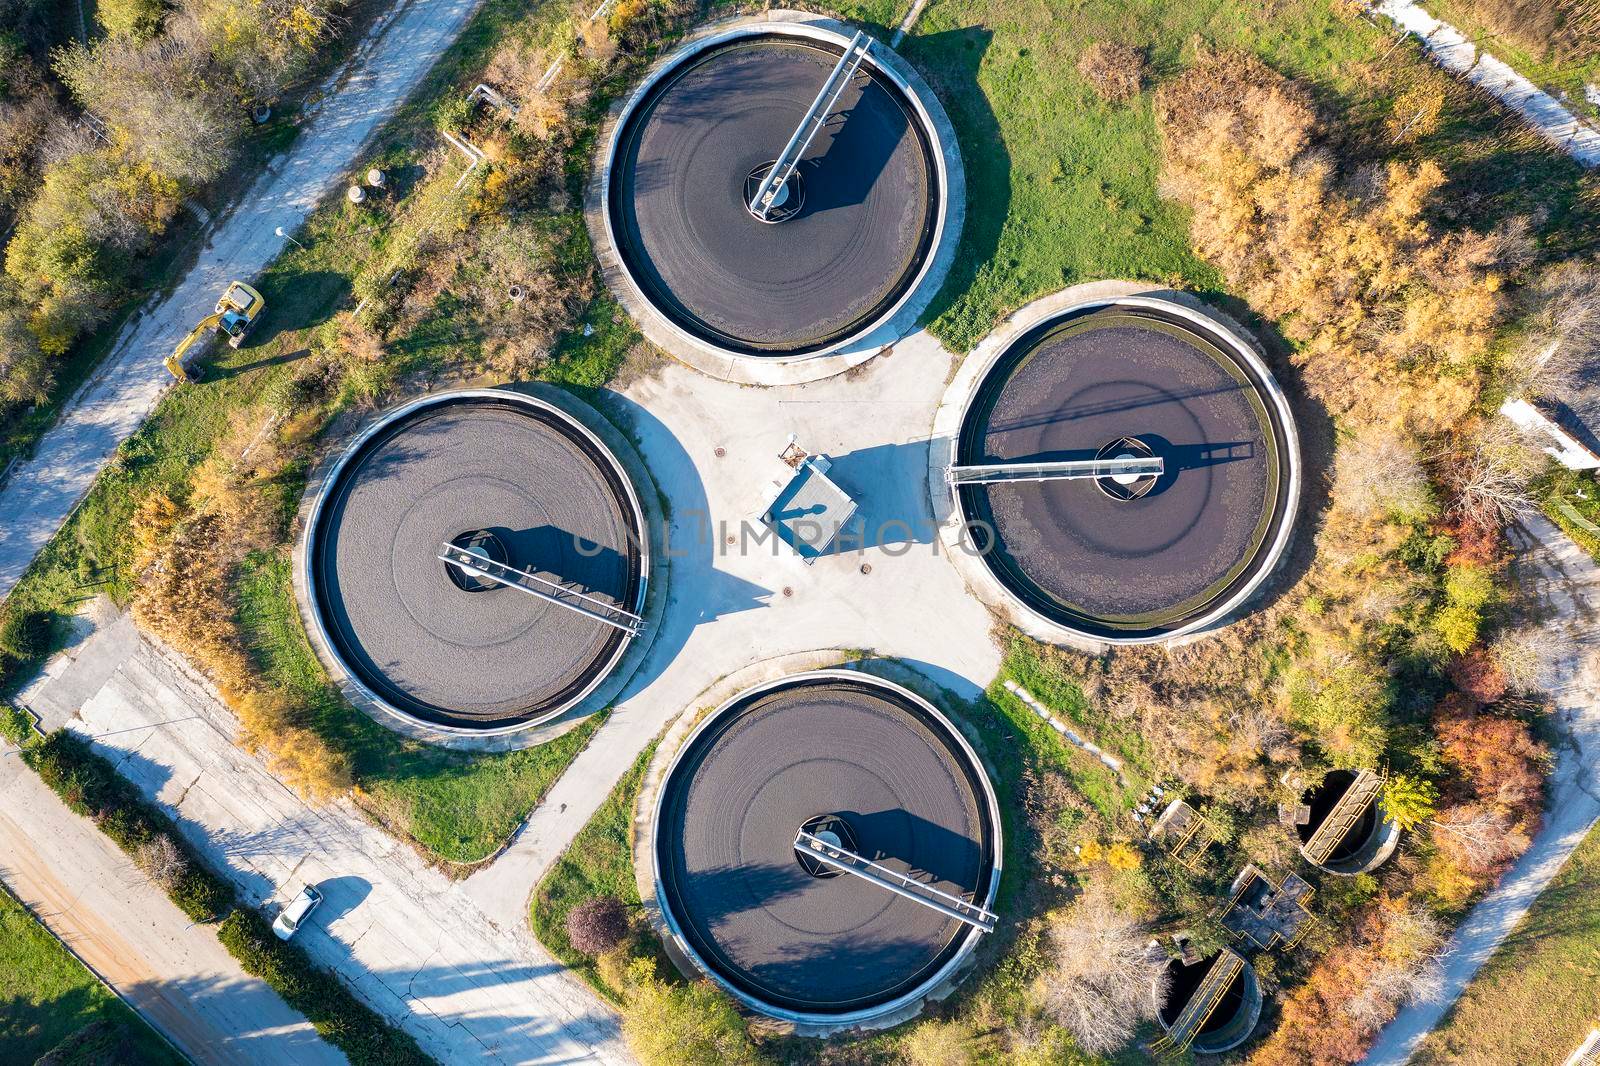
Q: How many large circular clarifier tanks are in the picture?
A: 4